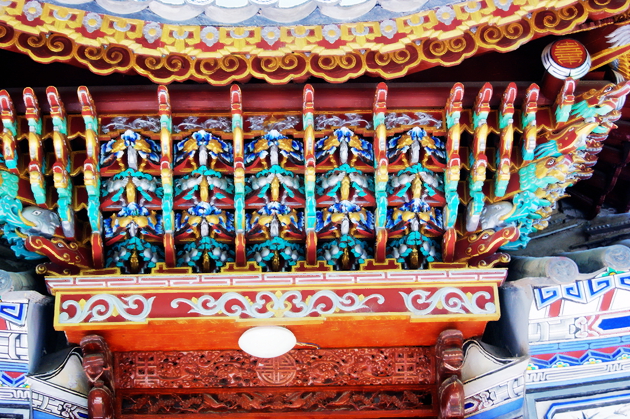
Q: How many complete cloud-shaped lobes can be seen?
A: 10